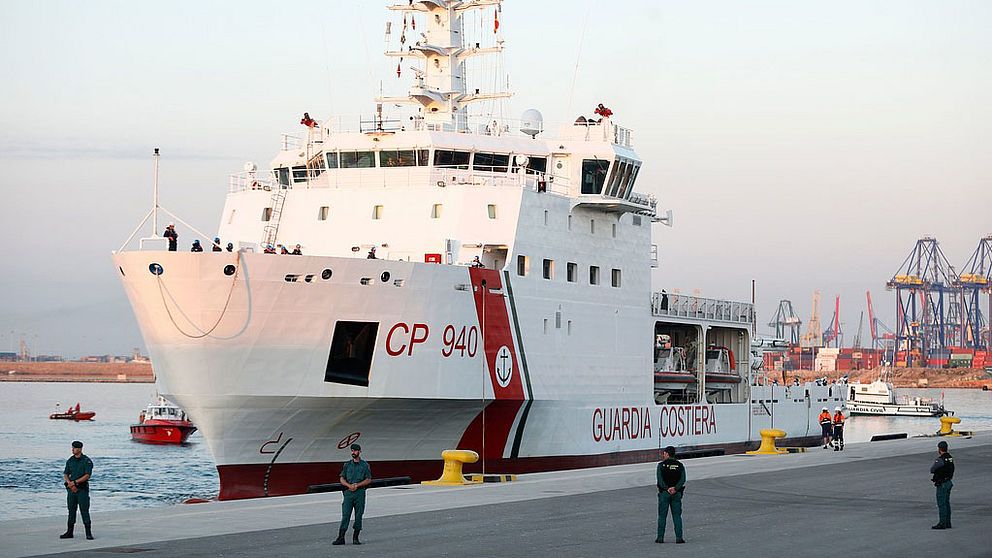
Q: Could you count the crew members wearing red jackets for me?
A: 2